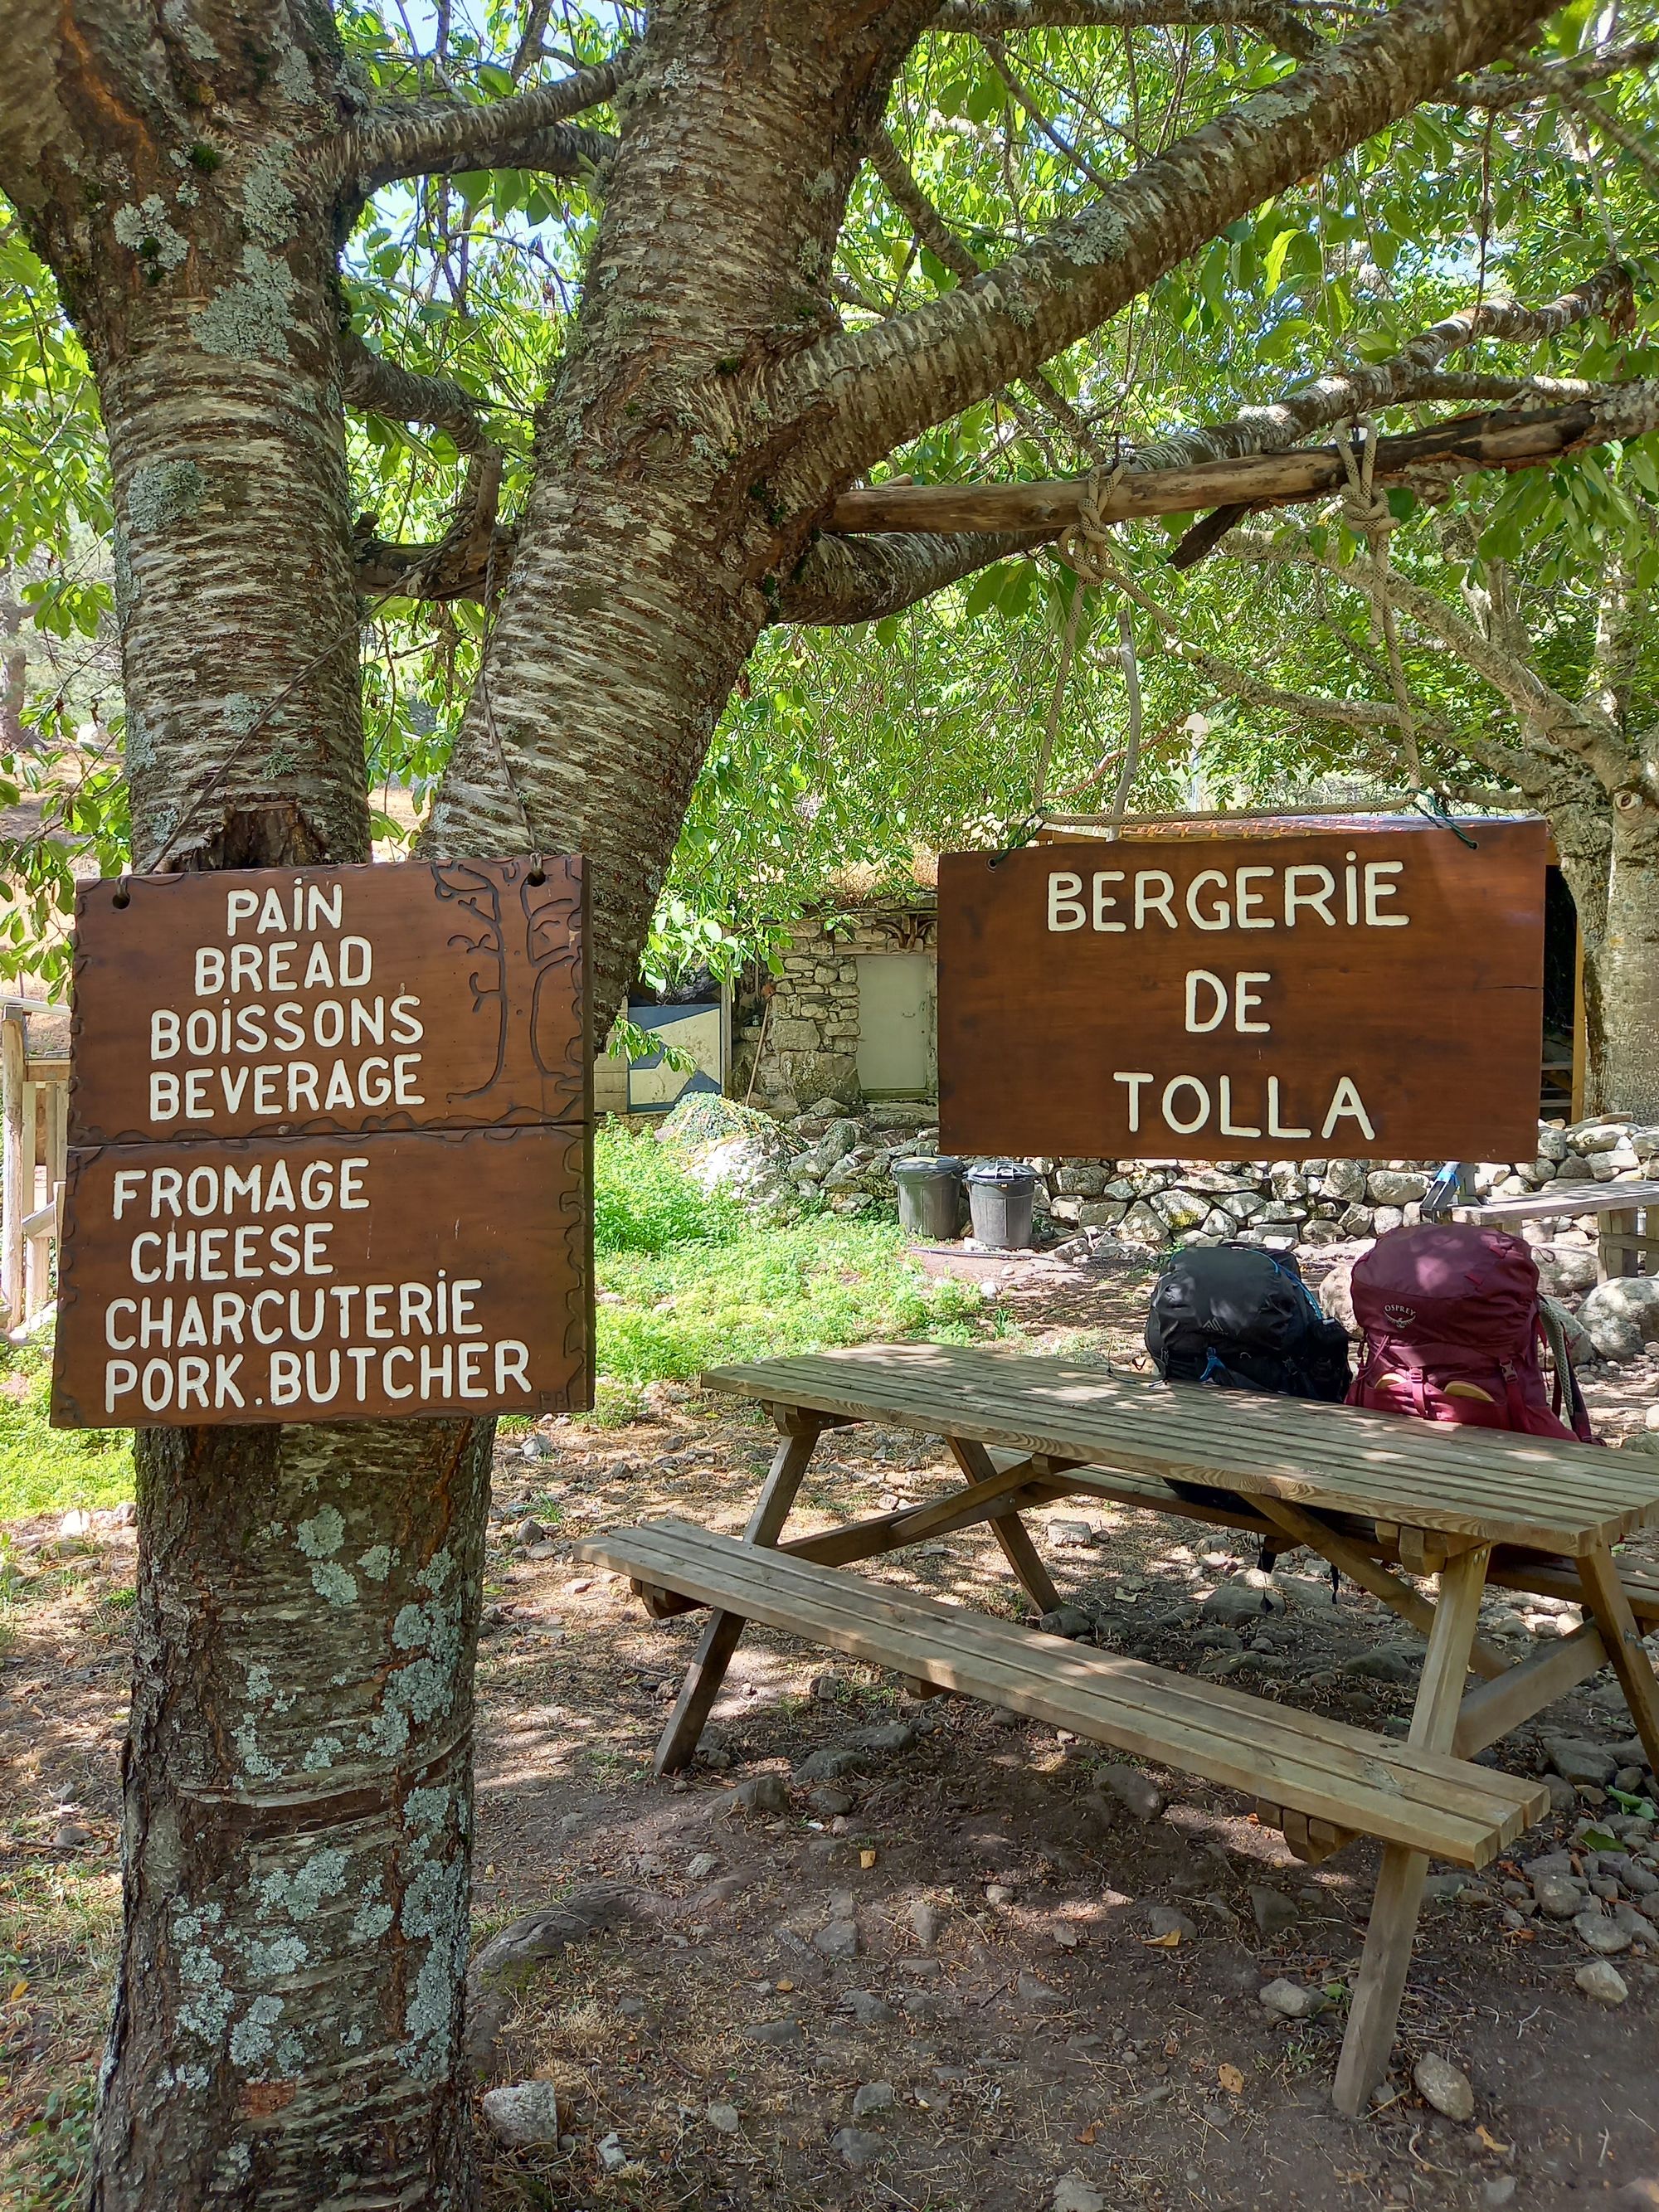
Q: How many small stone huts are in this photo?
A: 1